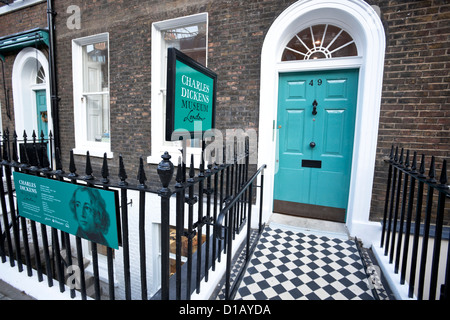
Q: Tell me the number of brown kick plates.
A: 1